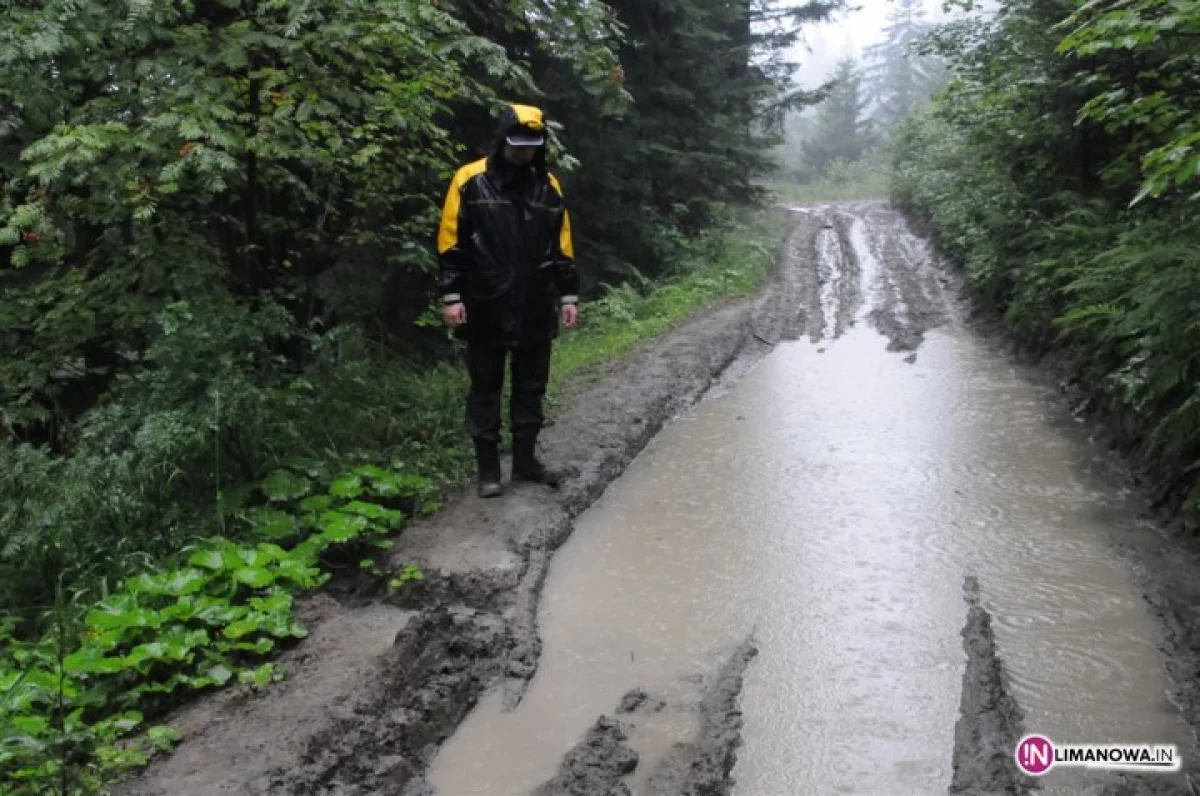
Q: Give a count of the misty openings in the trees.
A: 1